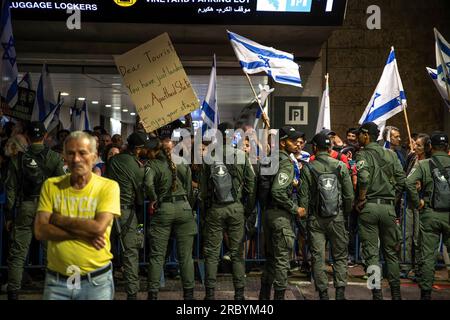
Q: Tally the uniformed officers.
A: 8